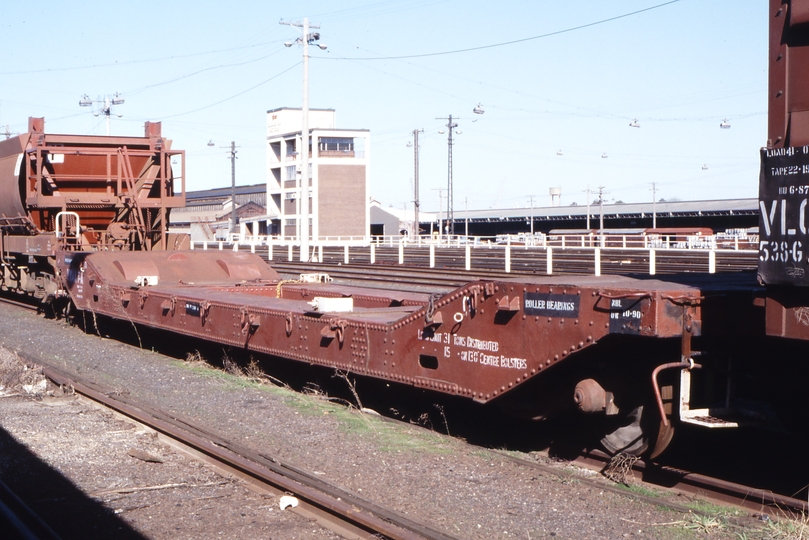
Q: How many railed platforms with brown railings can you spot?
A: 1